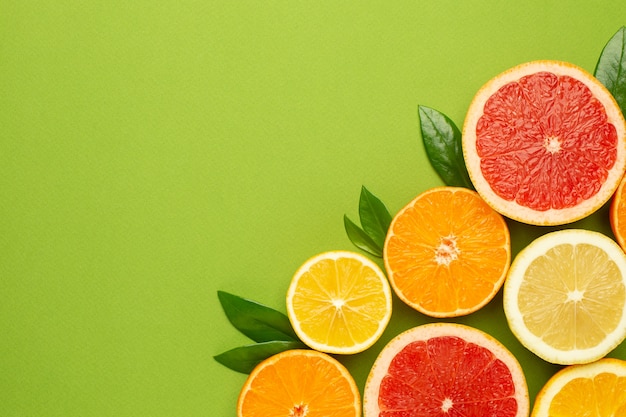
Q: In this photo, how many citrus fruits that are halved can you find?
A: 8